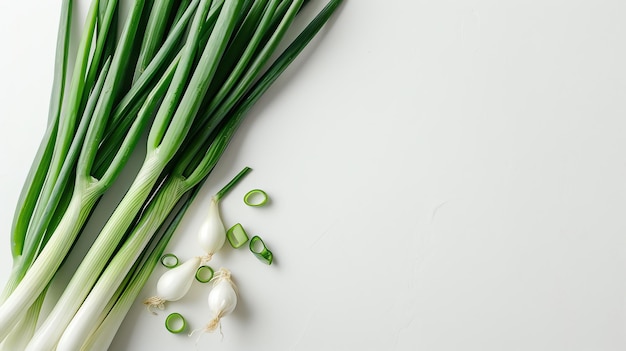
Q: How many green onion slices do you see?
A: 6